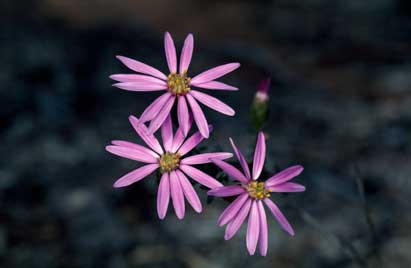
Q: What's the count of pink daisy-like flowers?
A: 3